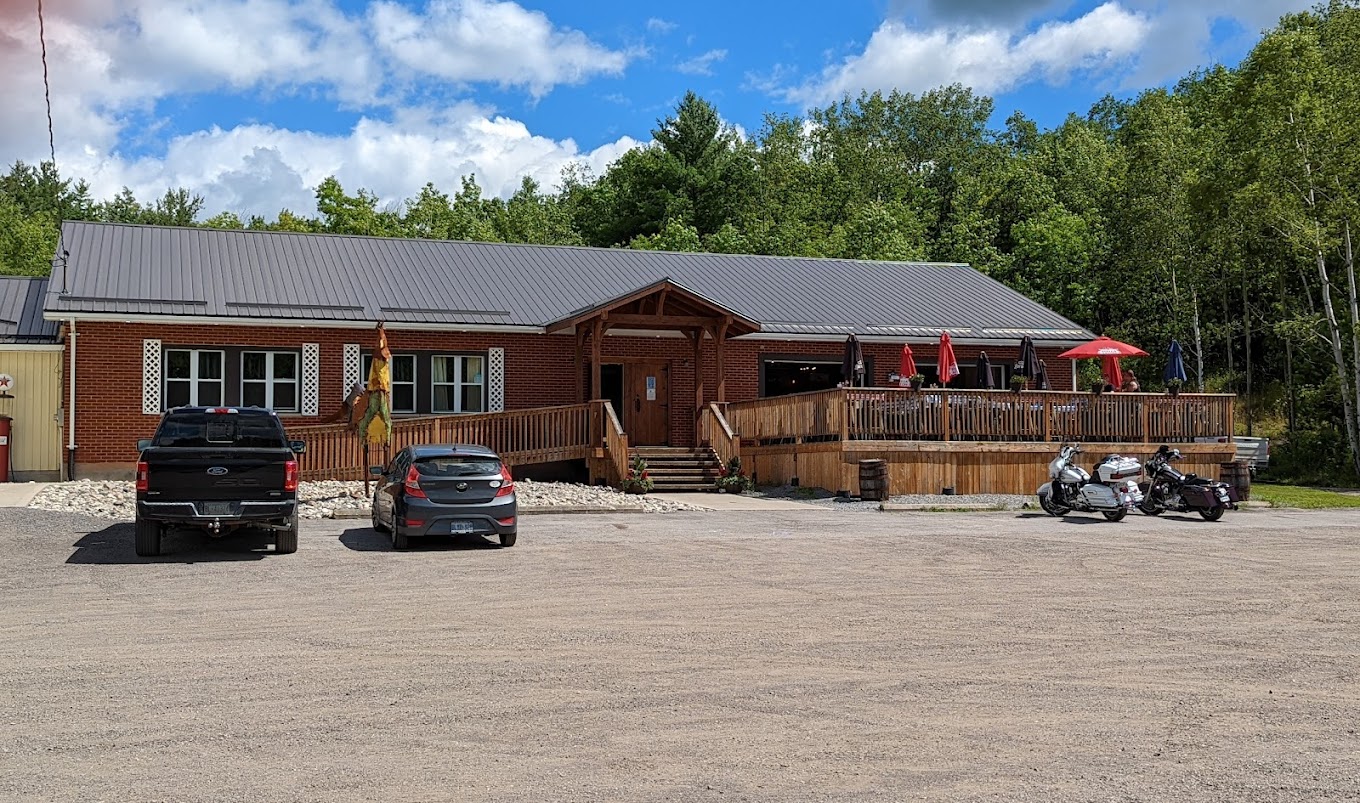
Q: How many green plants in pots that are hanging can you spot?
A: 4